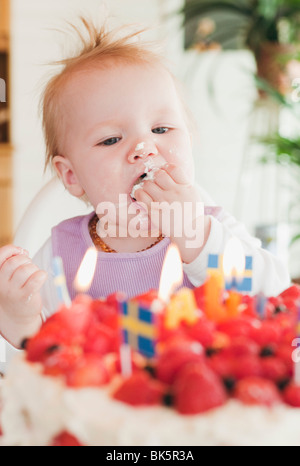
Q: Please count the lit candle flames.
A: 3